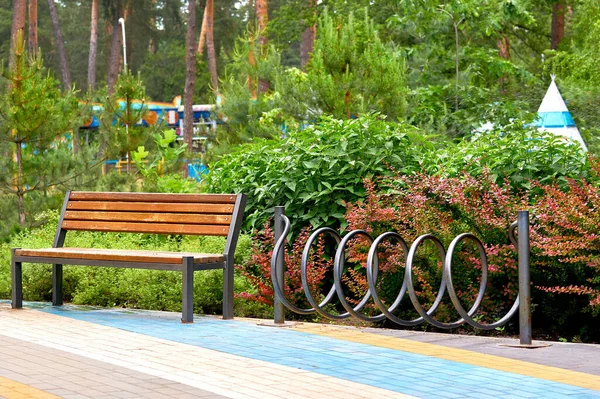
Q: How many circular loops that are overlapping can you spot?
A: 5